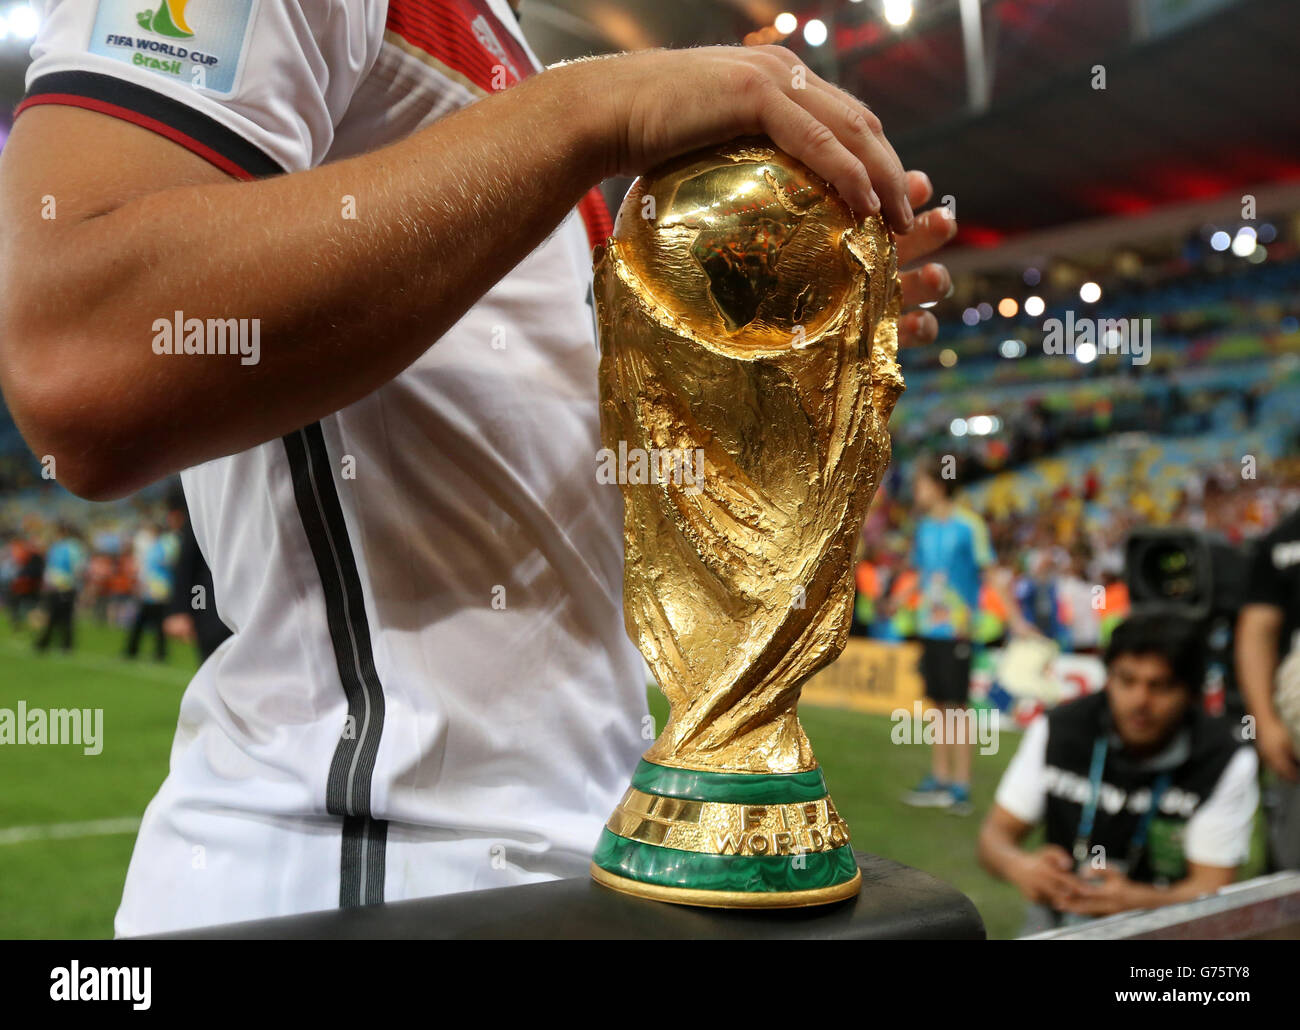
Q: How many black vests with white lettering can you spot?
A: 2